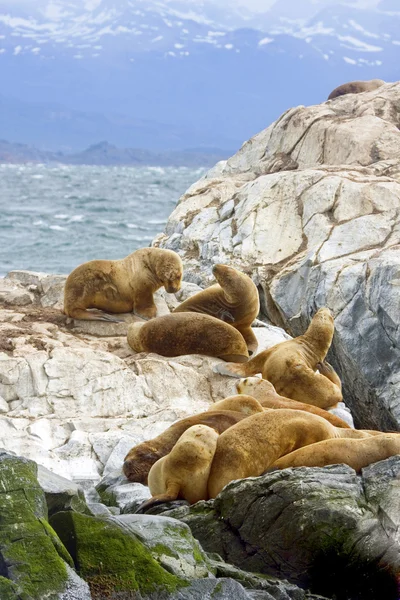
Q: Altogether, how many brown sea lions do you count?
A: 11